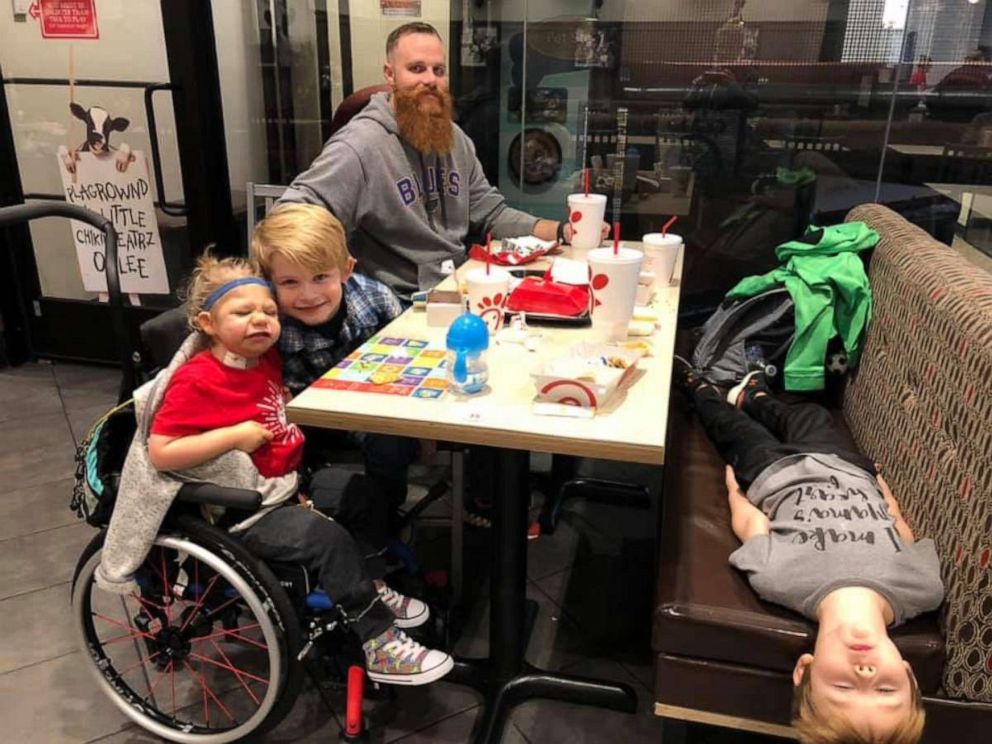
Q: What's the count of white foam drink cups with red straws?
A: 4